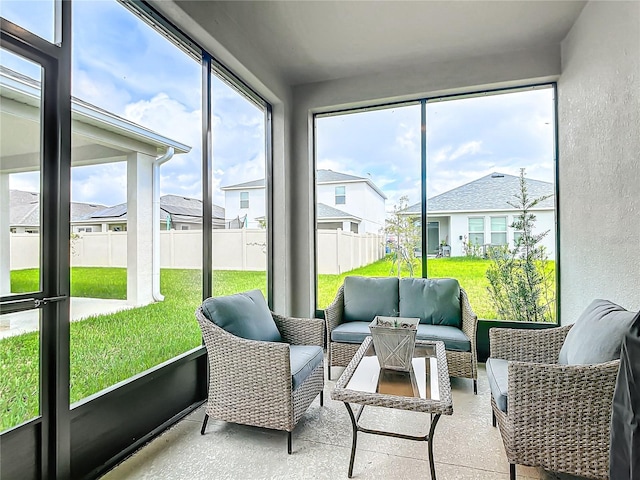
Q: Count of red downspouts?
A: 0